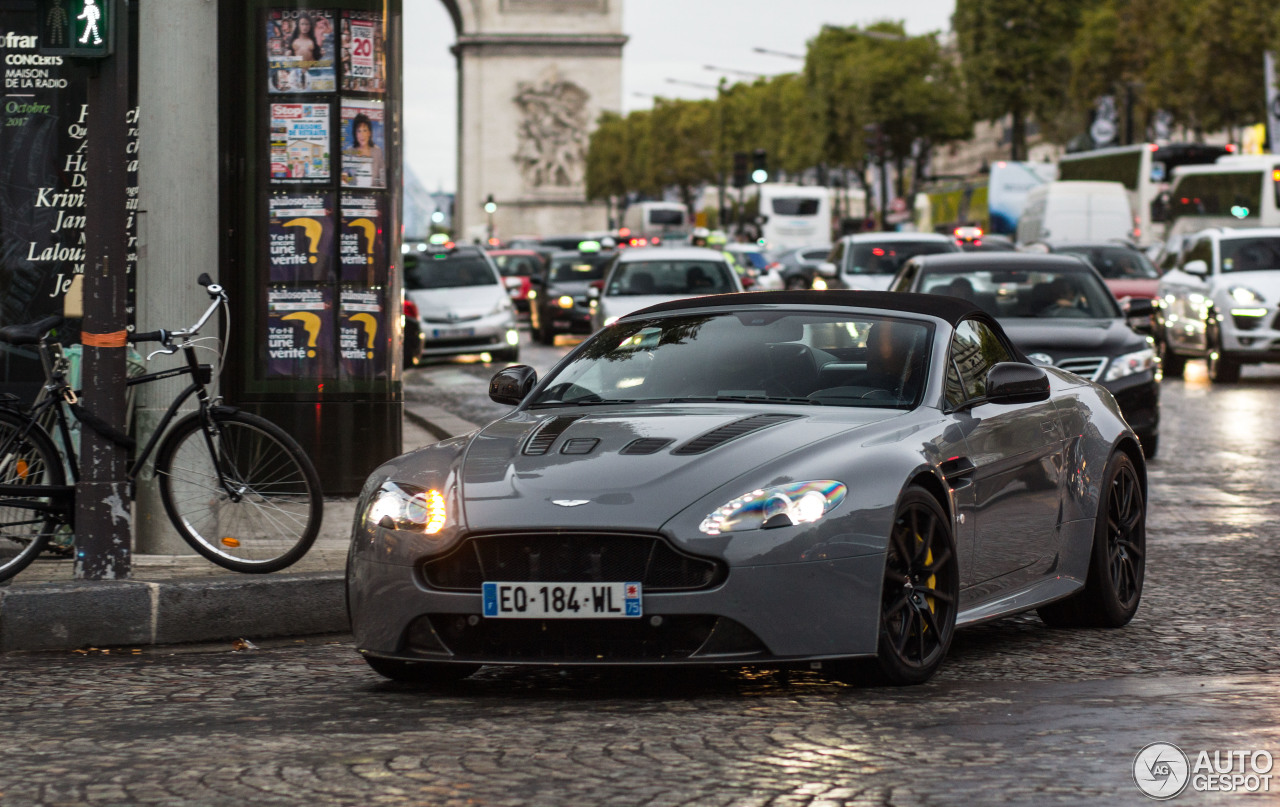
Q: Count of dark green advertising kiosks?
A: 1